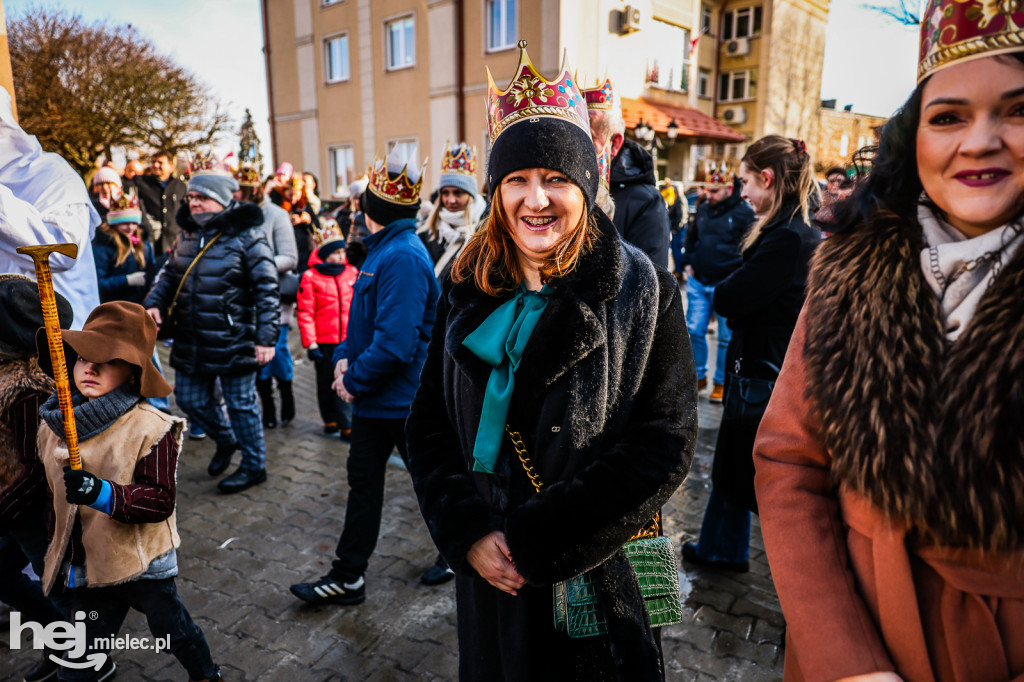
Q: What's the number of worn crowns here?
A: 11